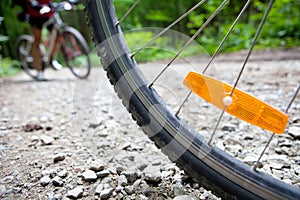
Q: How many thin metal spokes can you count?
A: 6